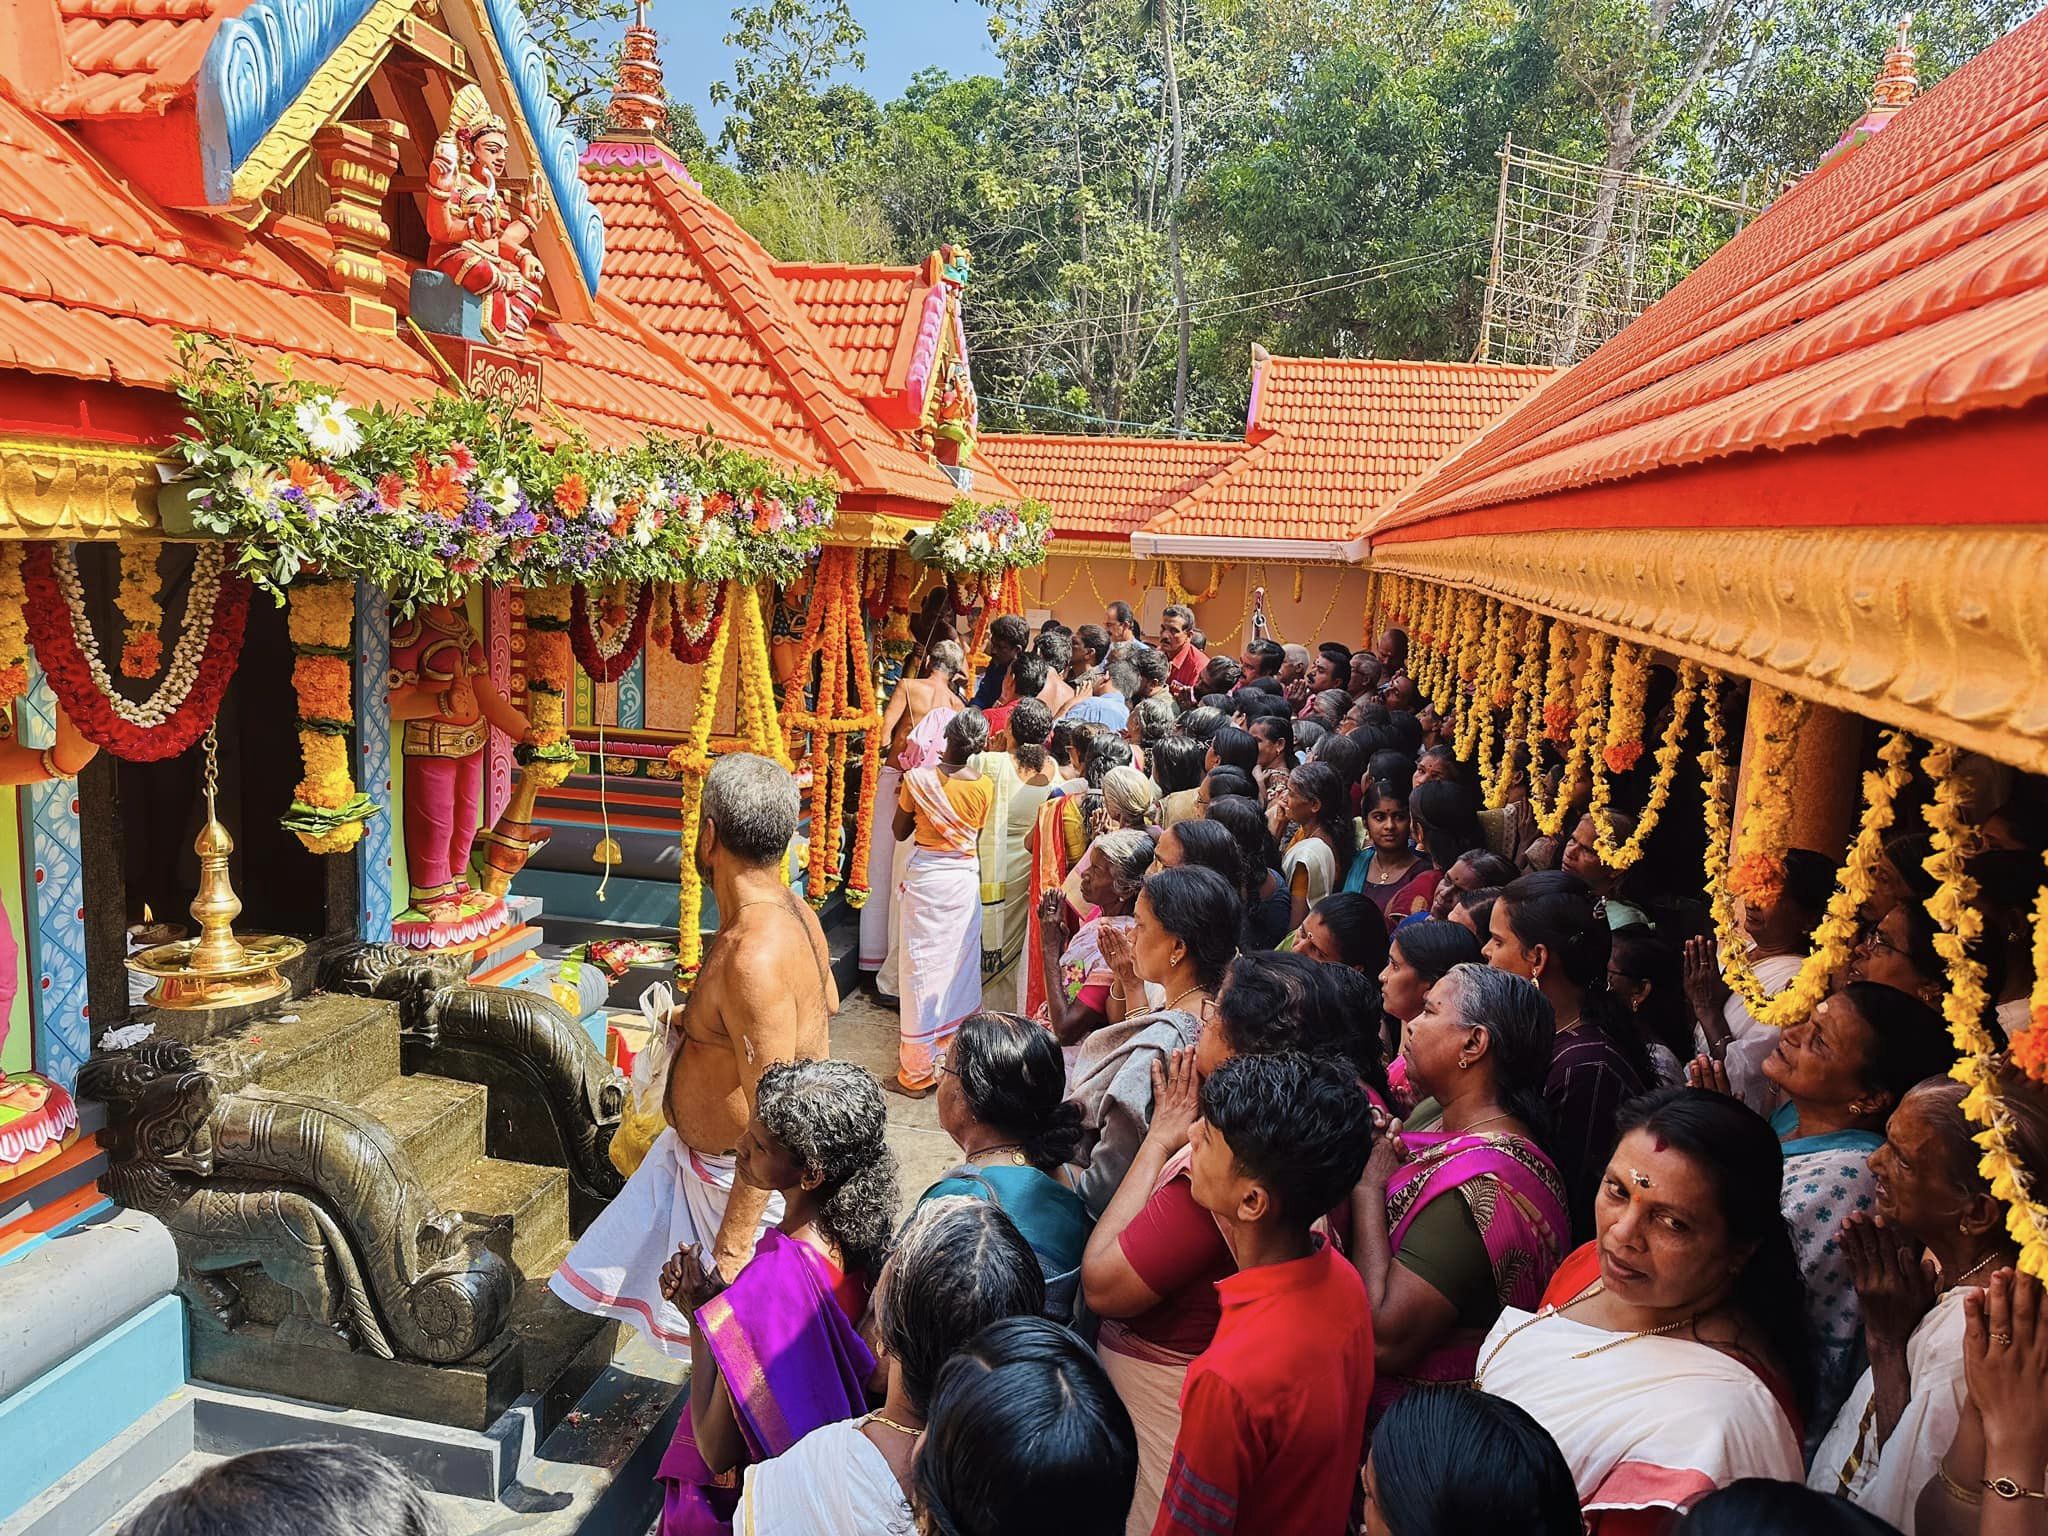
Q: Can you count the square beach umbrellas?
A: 0